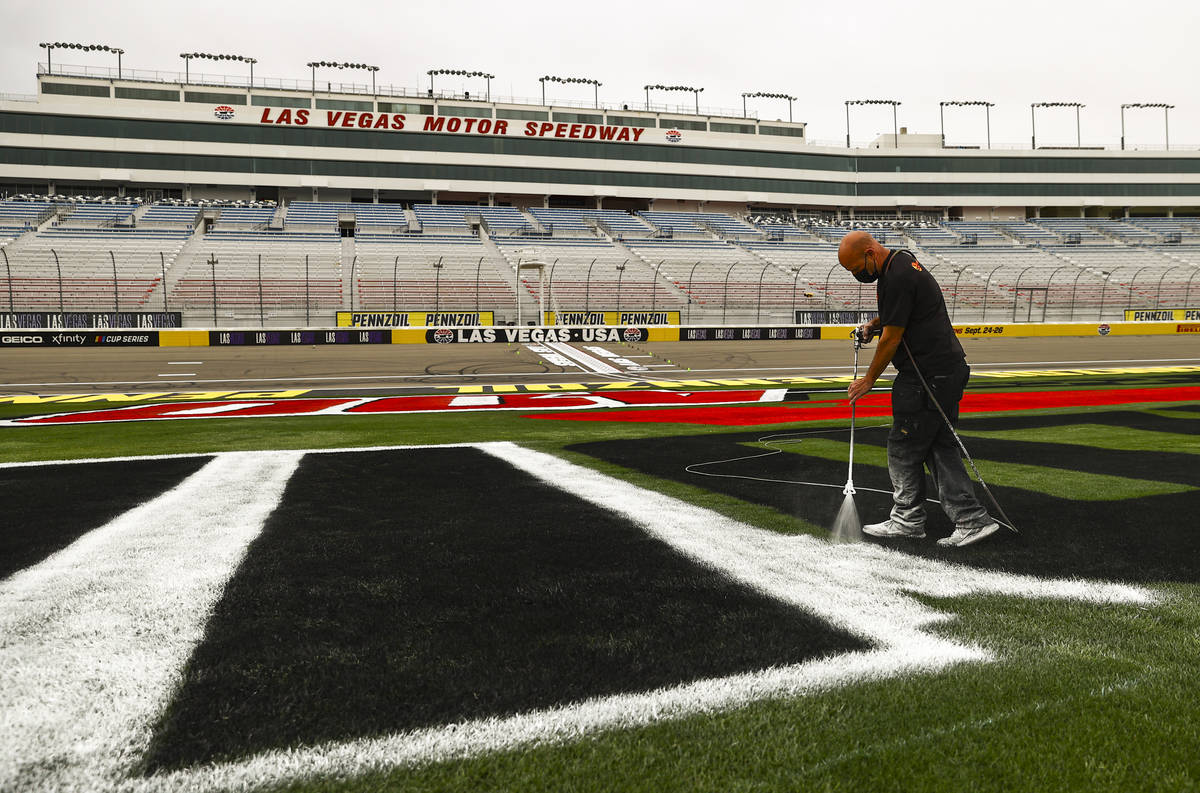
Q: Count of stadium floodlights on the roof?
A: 11